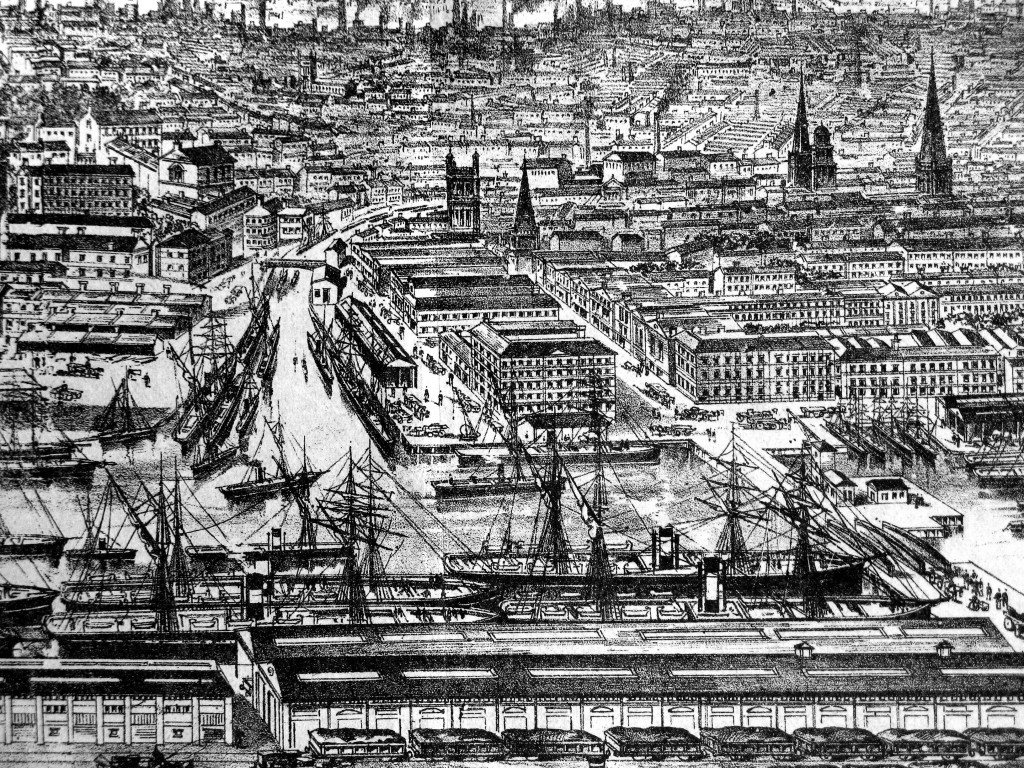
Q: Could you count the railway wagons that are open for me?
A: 8